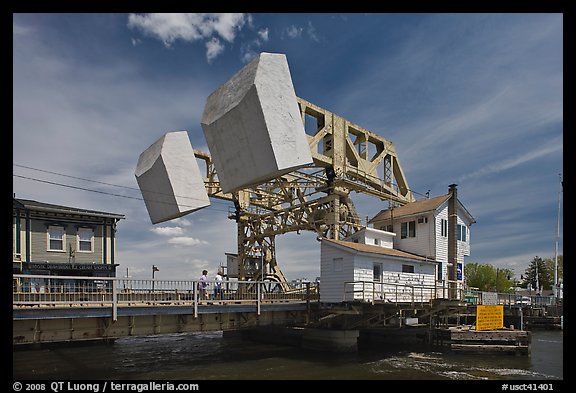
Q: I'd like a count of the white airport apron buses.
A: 0